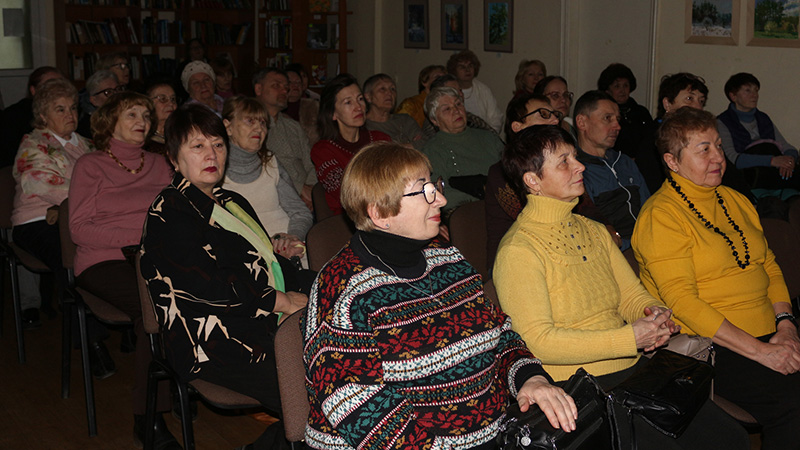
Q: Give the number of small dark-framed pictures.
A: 3